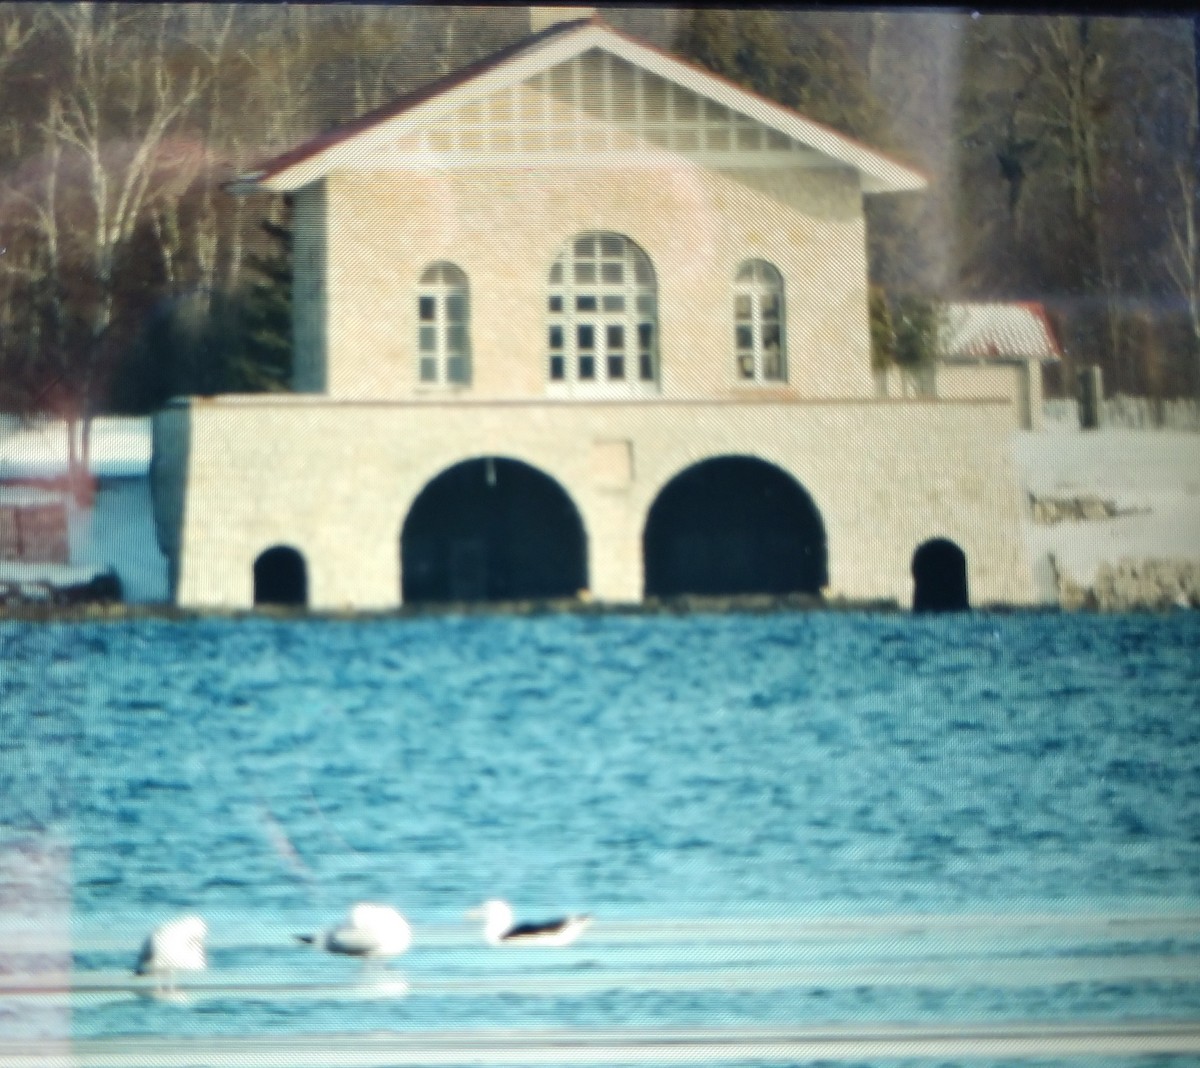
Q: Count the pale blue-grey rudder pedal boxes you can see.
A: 0